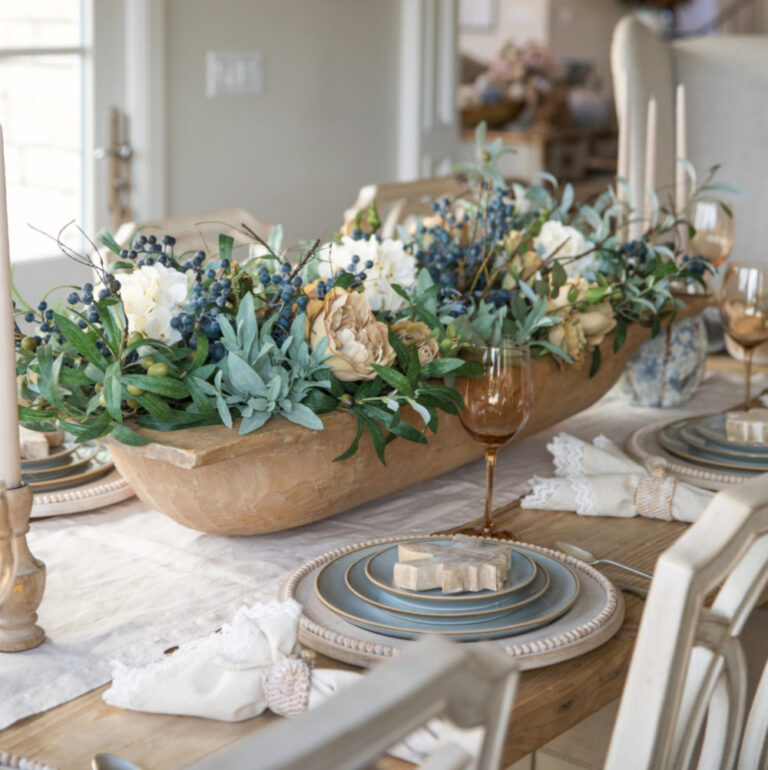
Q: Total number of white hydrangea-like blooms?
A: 3